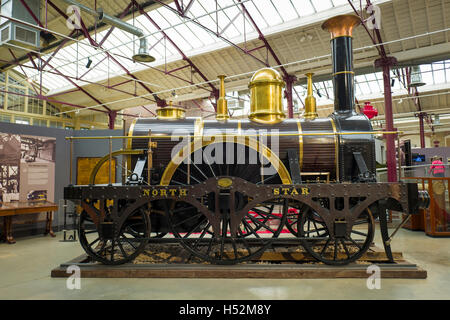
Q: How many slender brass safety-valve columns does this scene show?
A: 2